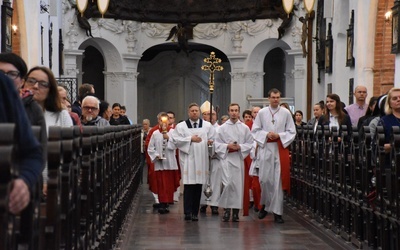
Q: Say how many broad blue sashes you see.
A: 0